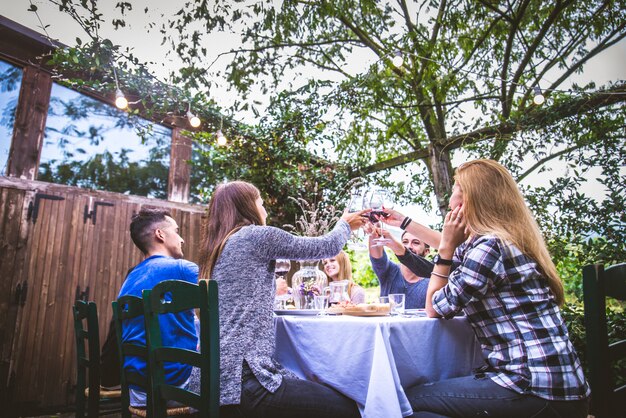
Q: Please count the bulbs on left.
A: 3